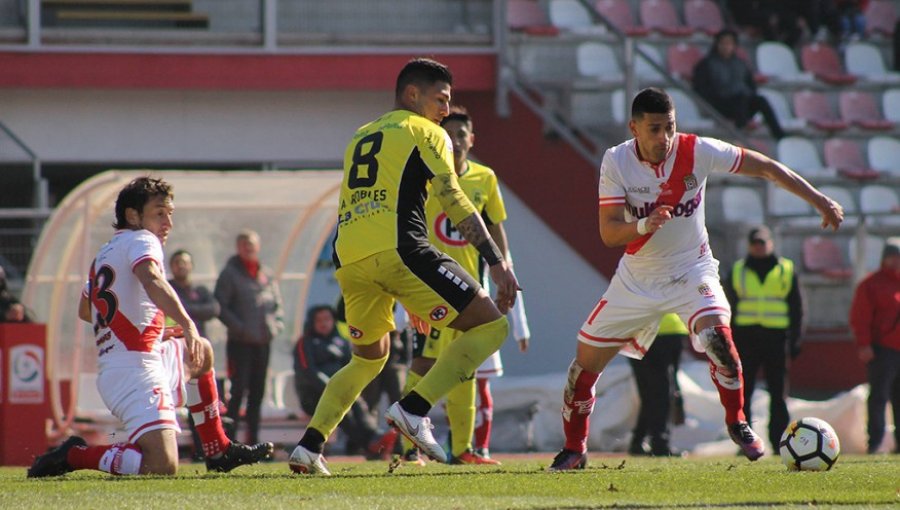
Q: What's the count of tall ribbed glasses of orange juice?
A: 0